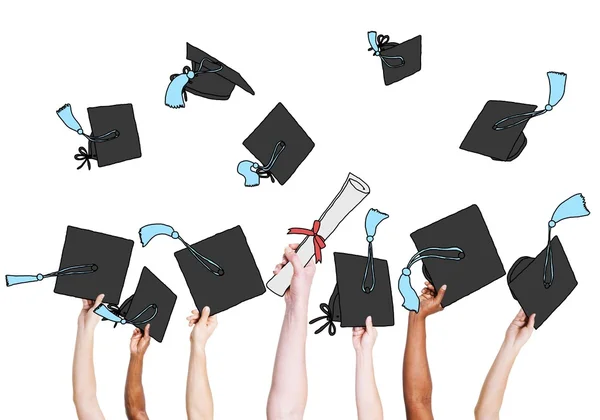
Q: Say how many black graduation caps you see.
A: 11